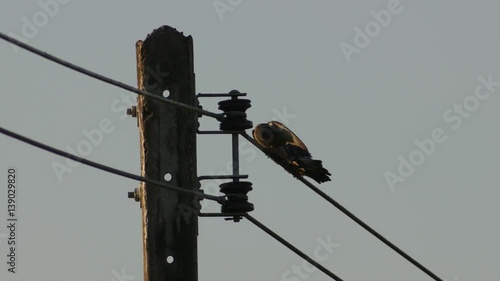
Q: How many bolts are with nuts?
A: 2